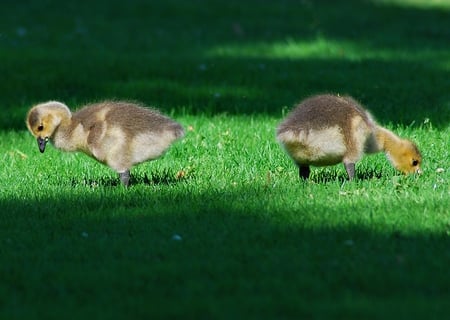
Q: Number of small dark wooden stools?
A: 0